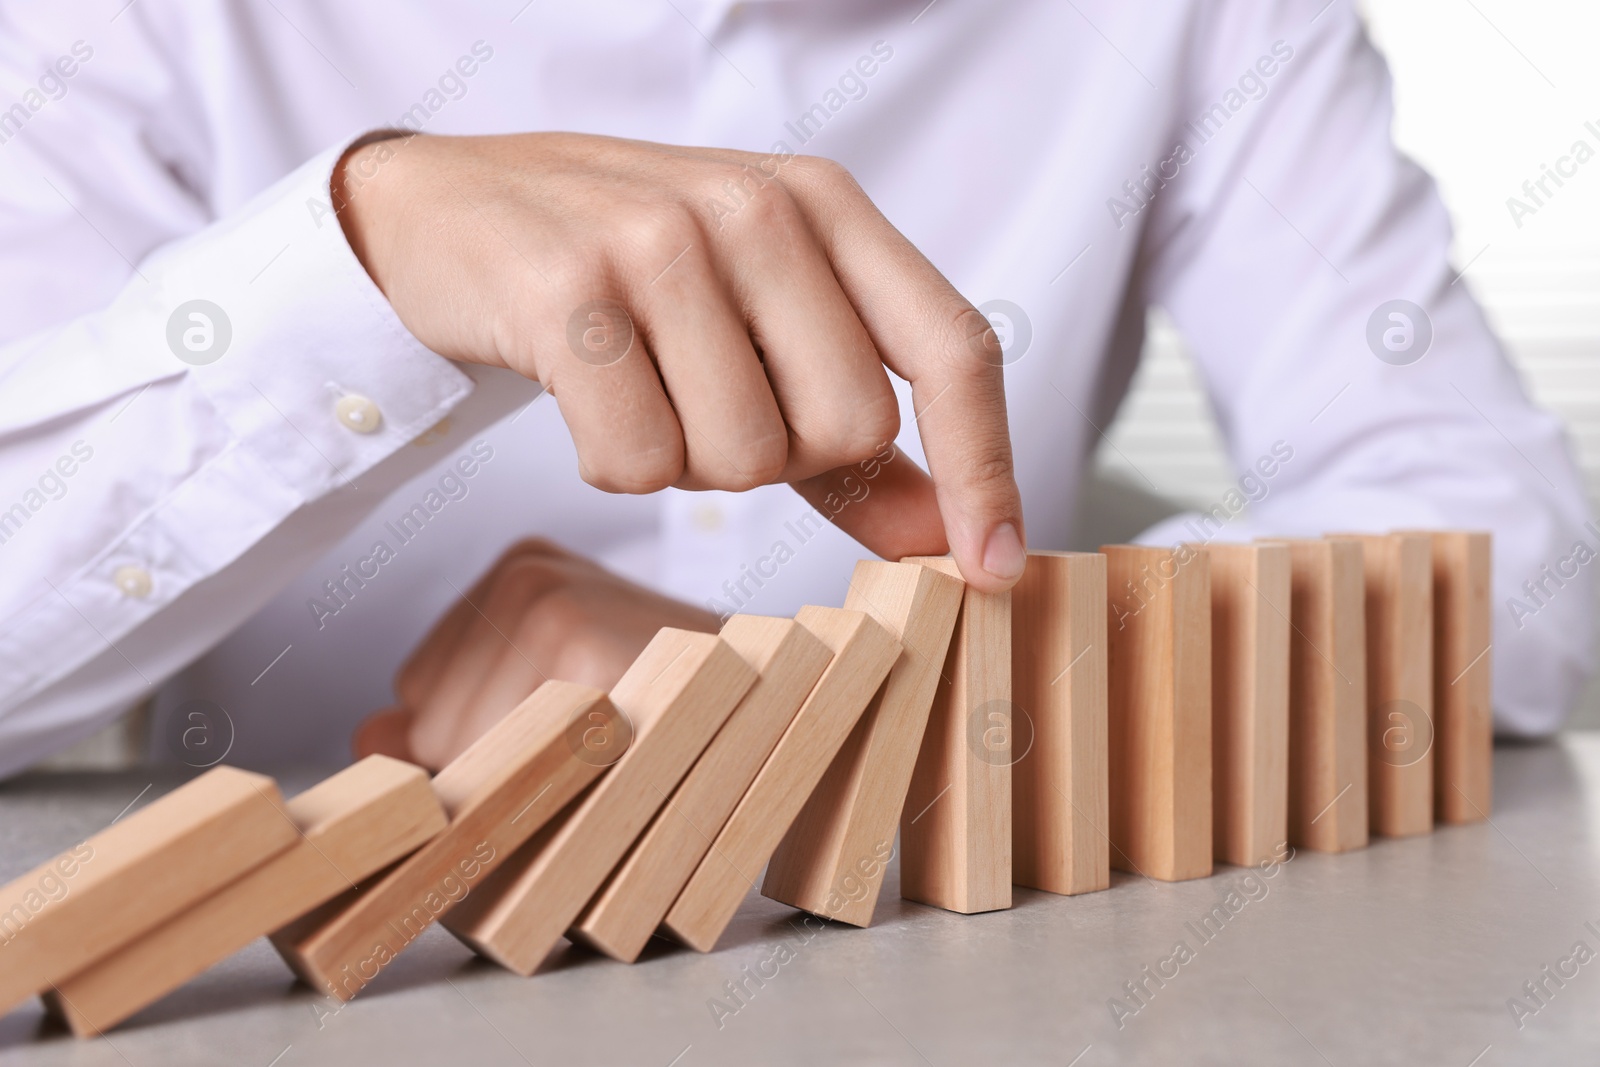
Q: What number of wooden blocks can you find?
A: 14